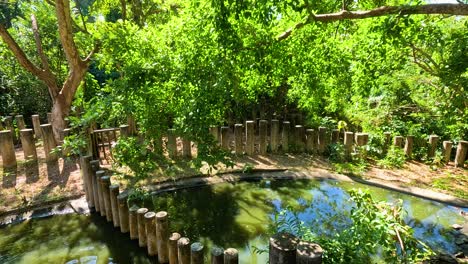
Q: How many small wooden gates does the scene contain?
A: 1